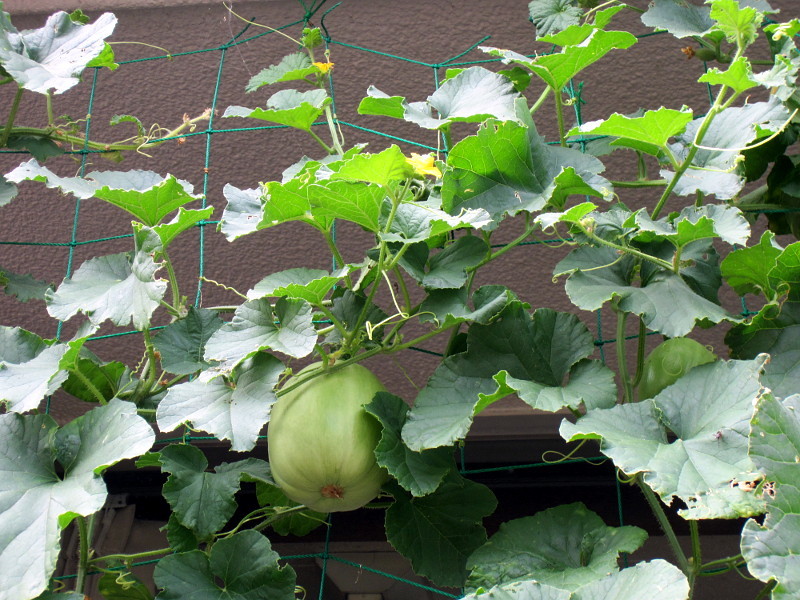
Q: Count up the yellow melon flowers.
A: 2